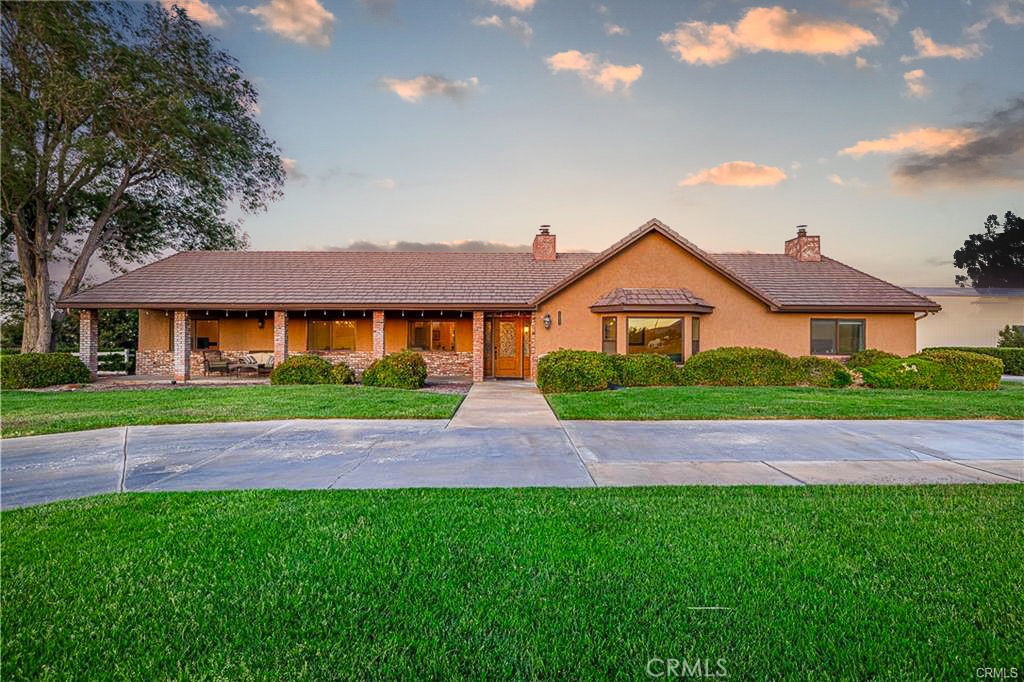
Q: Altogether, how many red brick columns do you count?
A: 5